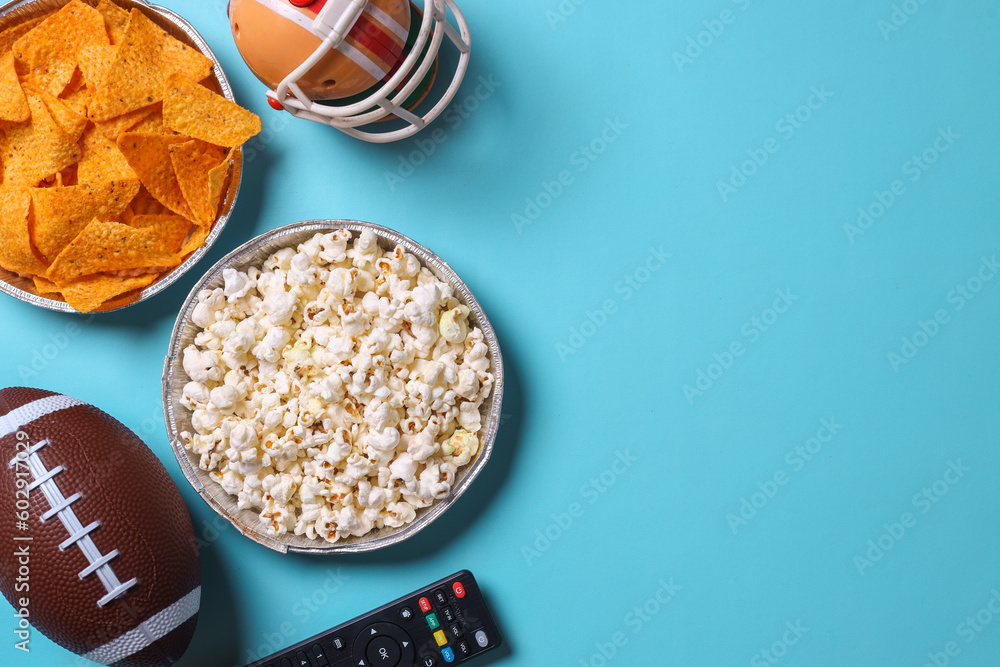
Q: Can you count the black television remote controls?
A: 1